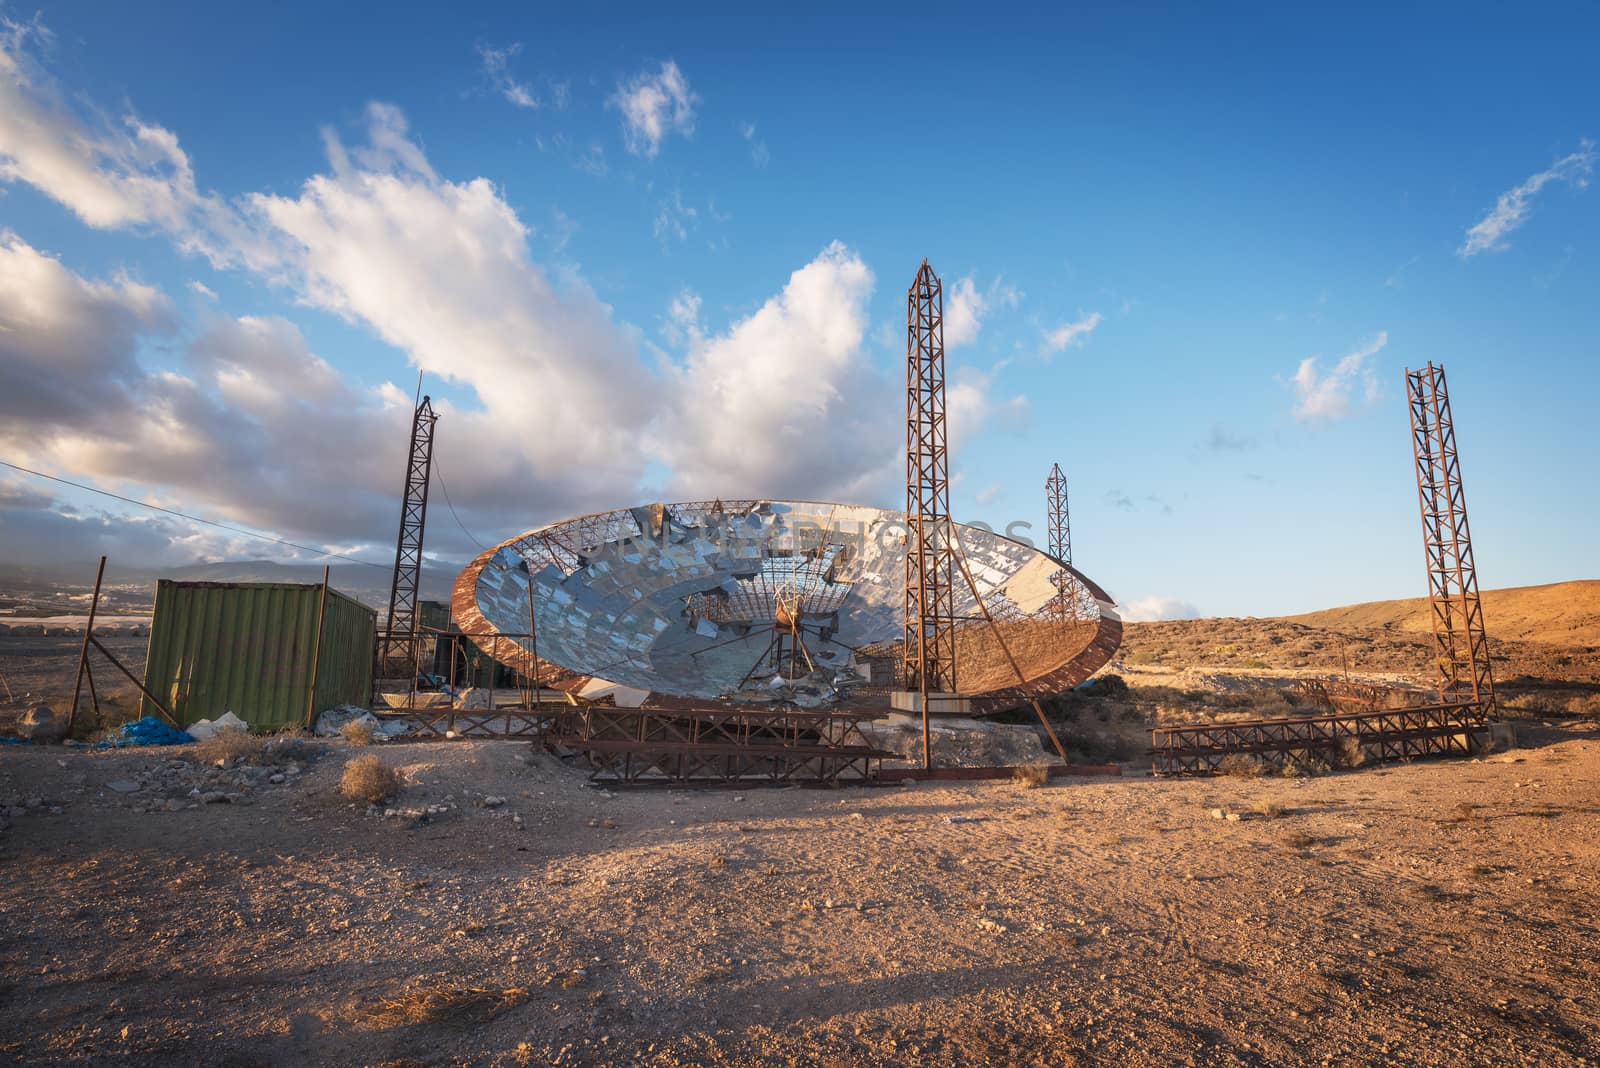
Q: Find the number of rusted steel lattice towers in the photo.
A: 4